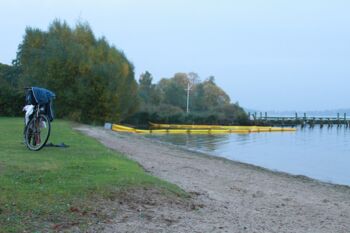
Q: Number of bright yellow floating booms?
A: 2